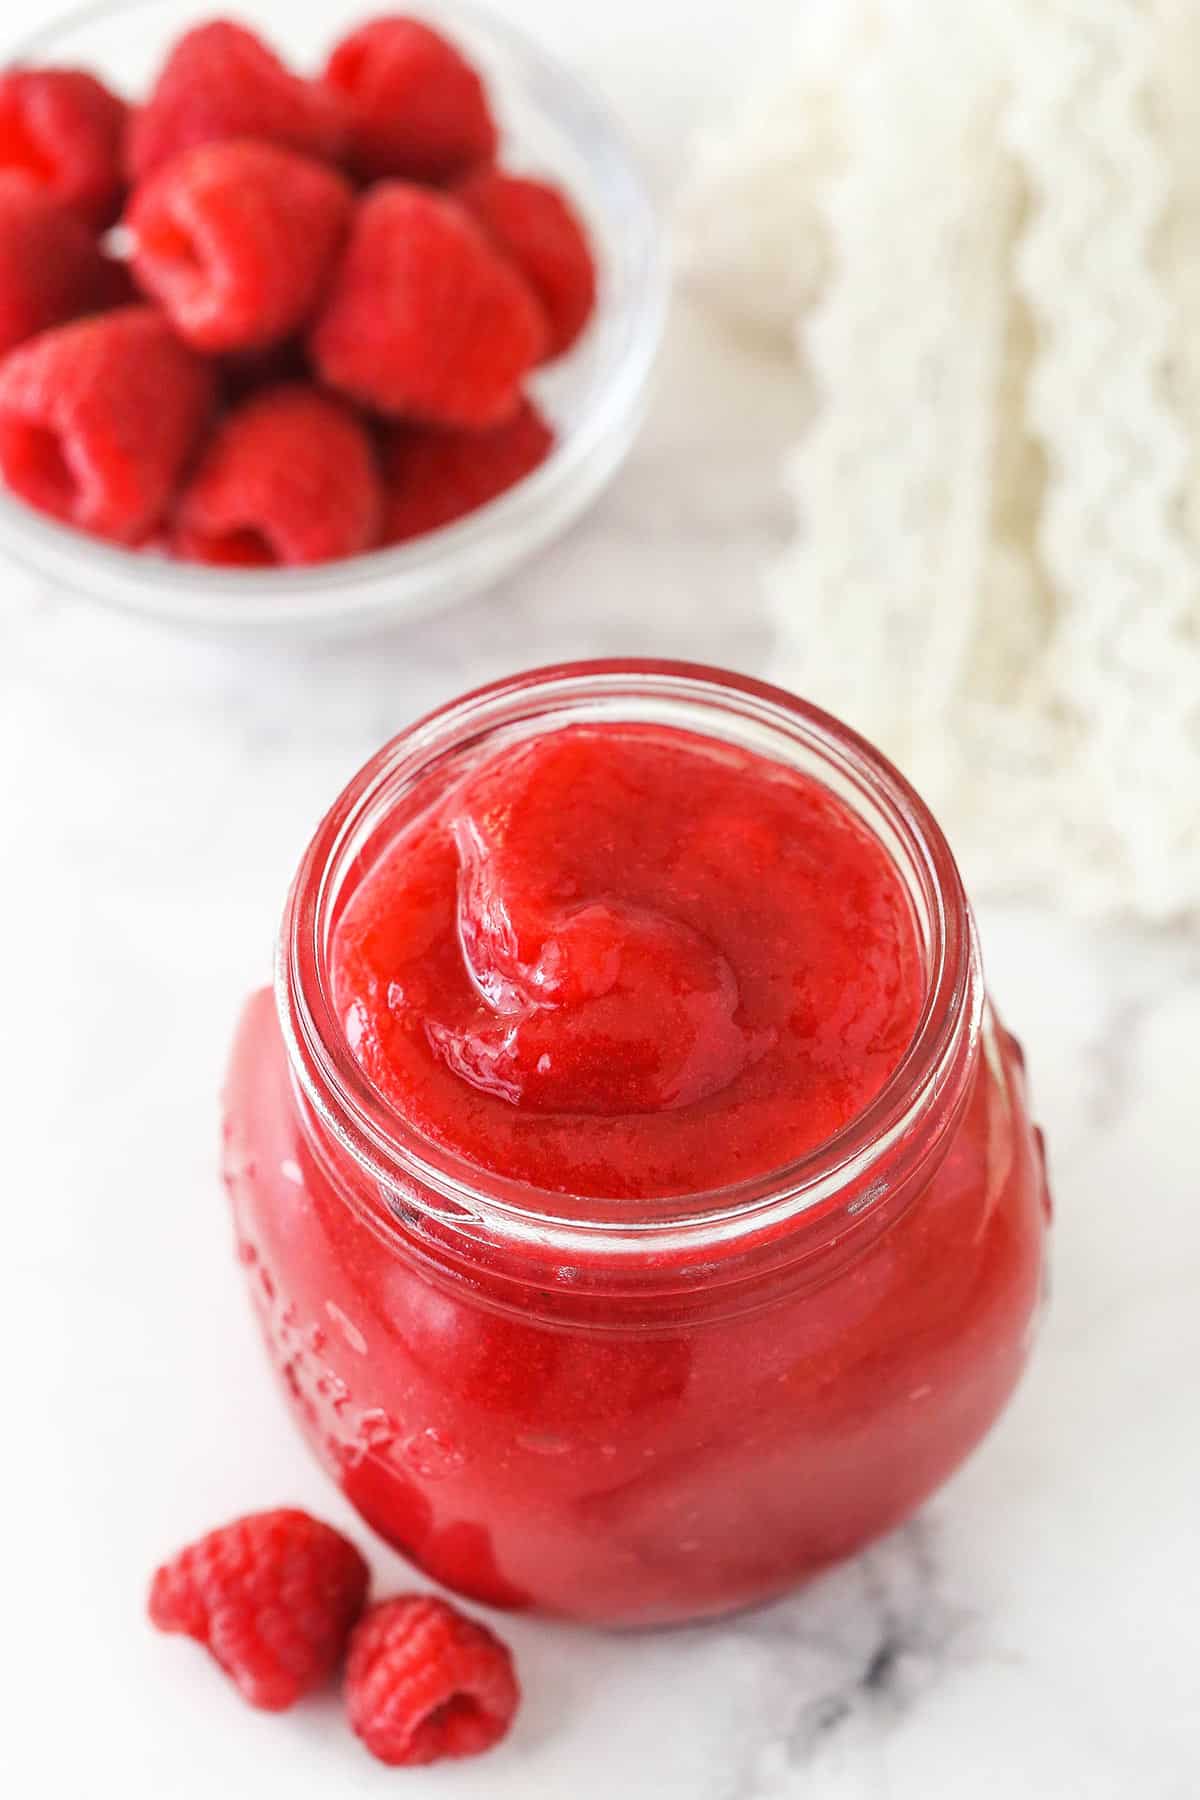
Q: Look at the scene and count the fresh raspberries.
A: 12